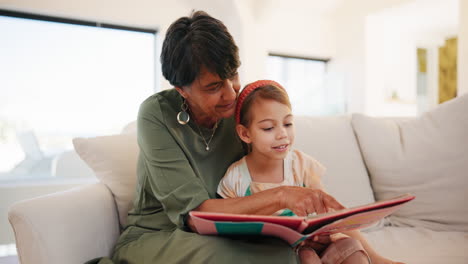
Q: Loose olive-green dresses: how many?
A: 1